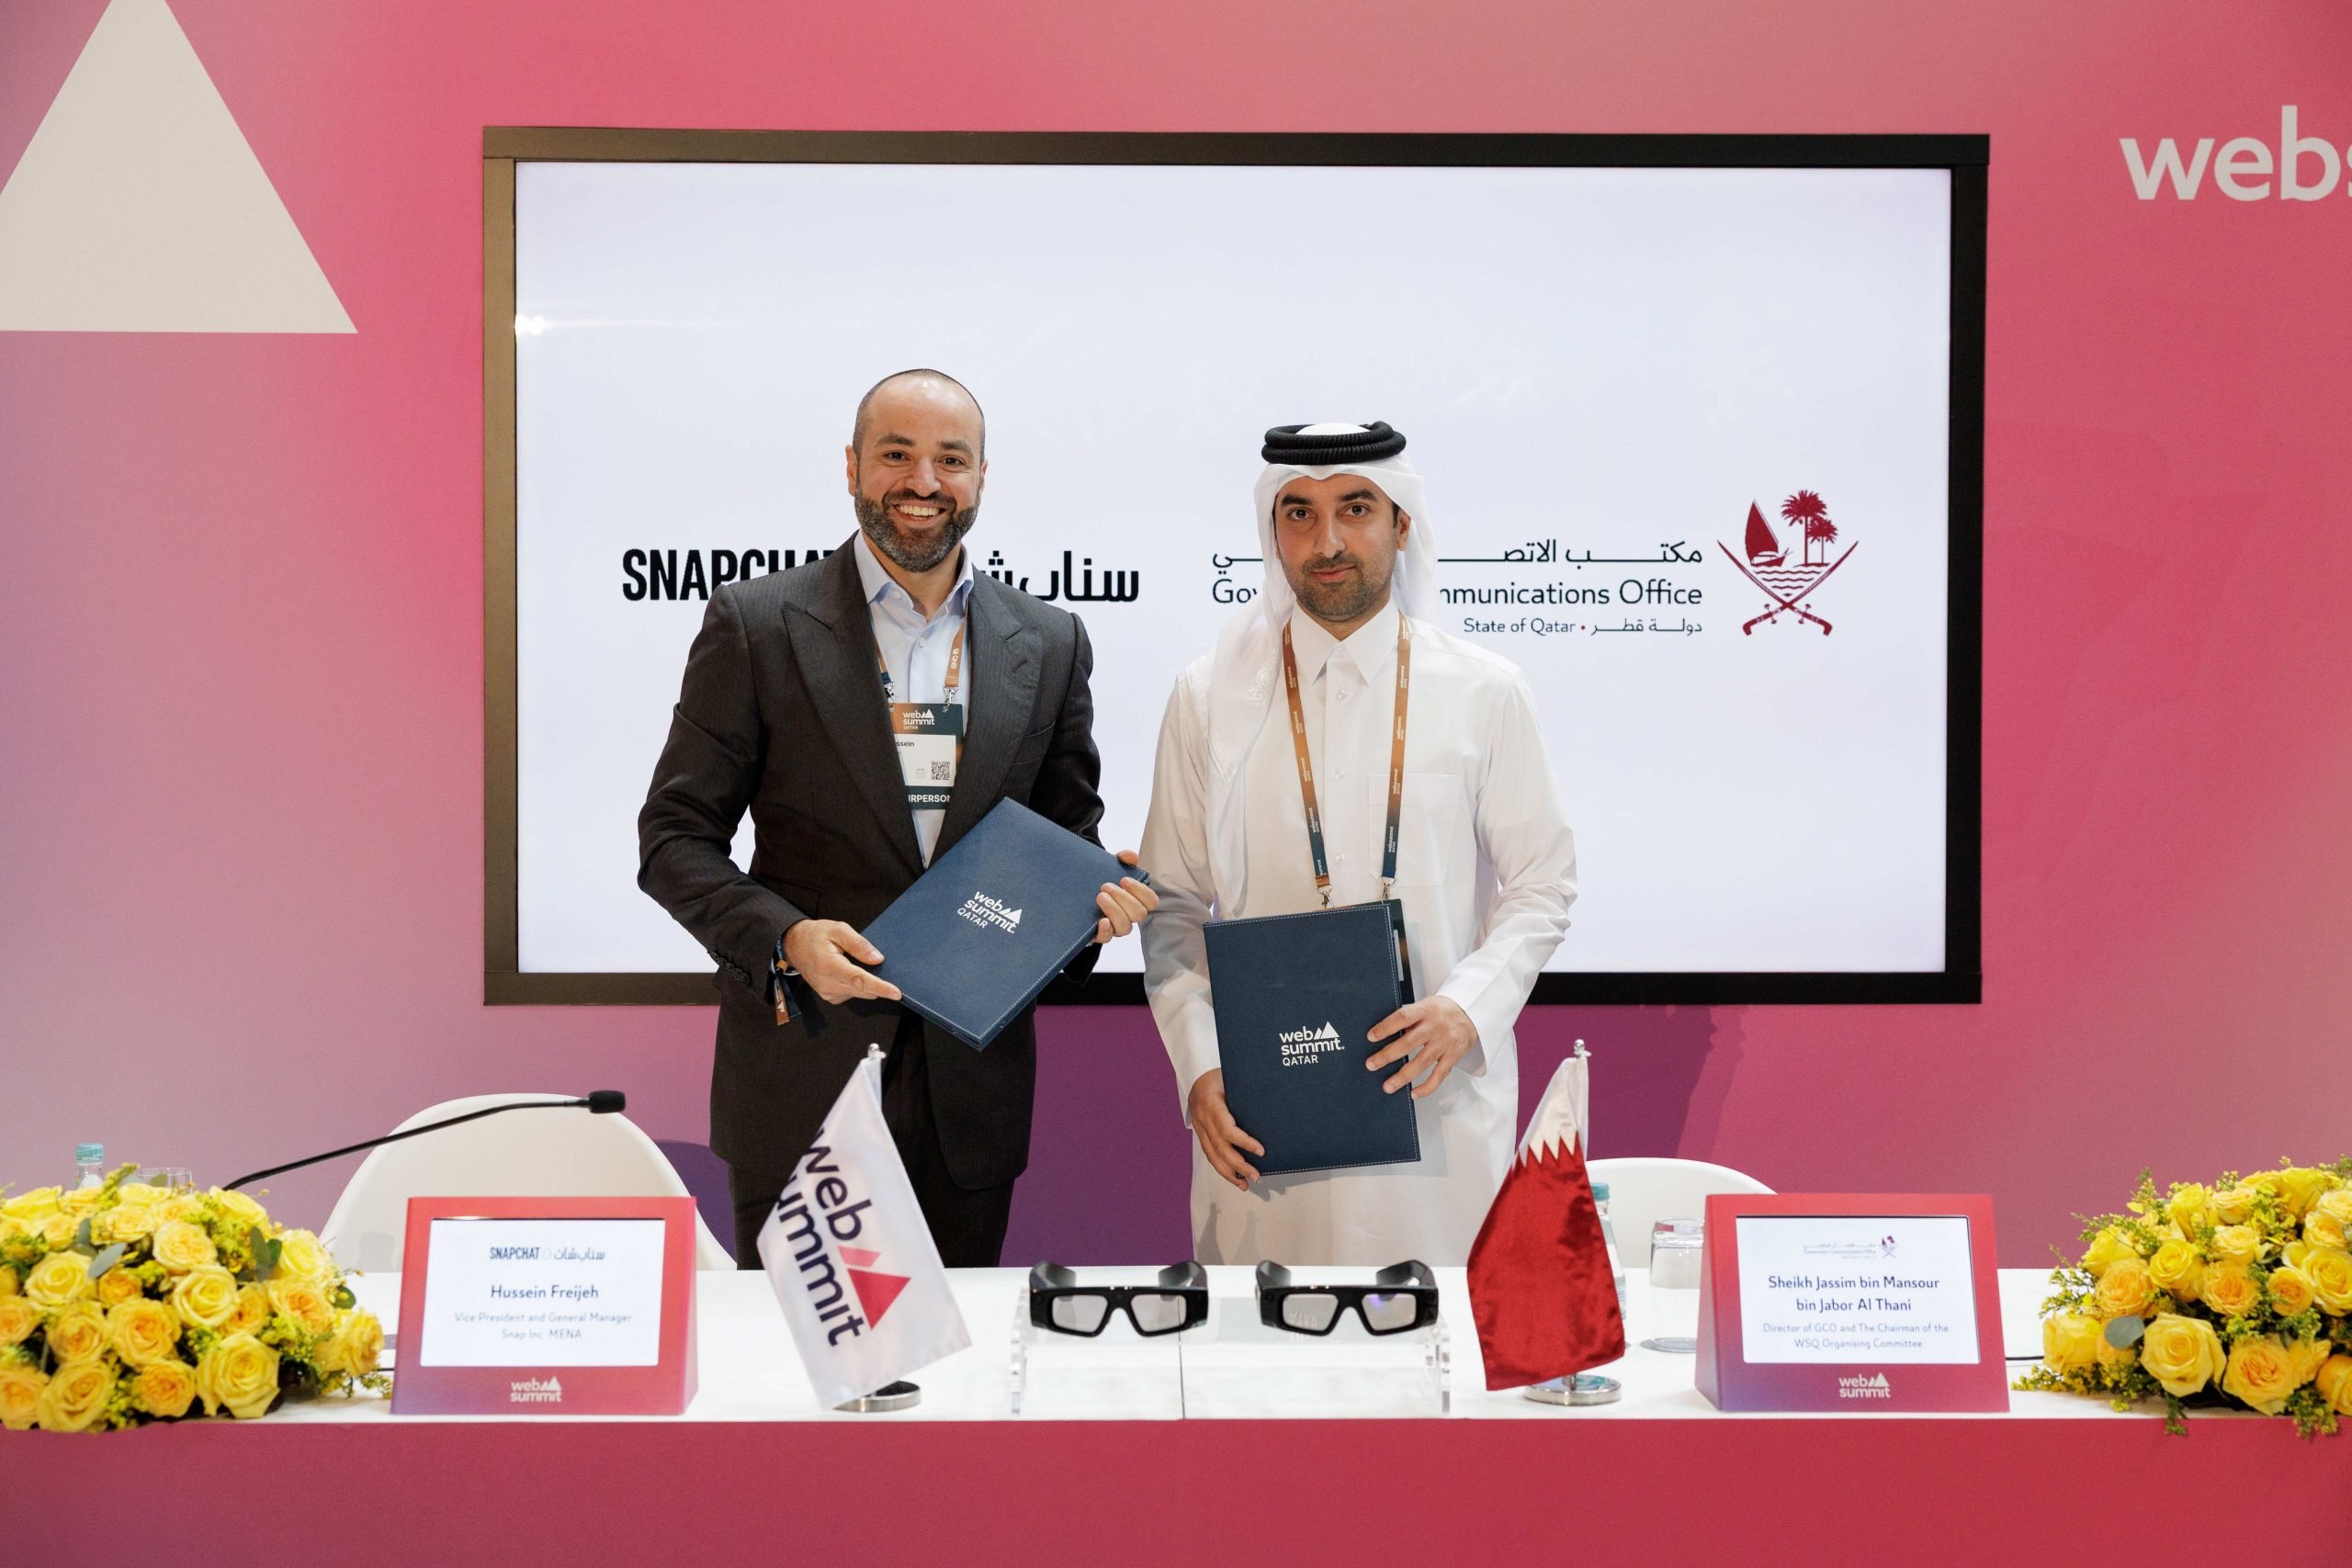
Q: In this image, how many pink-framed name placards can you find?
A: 2